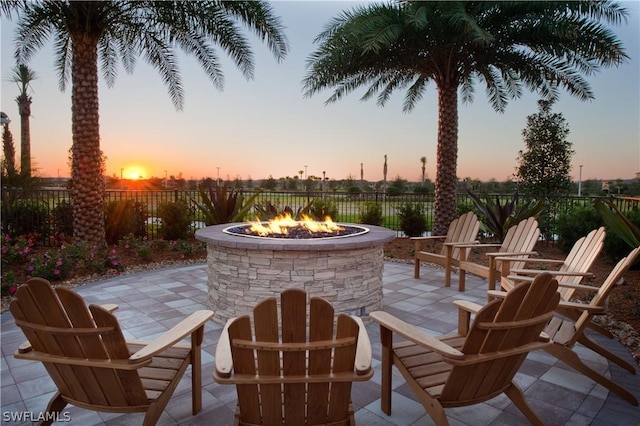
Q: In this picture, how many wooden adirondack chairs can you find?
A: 7